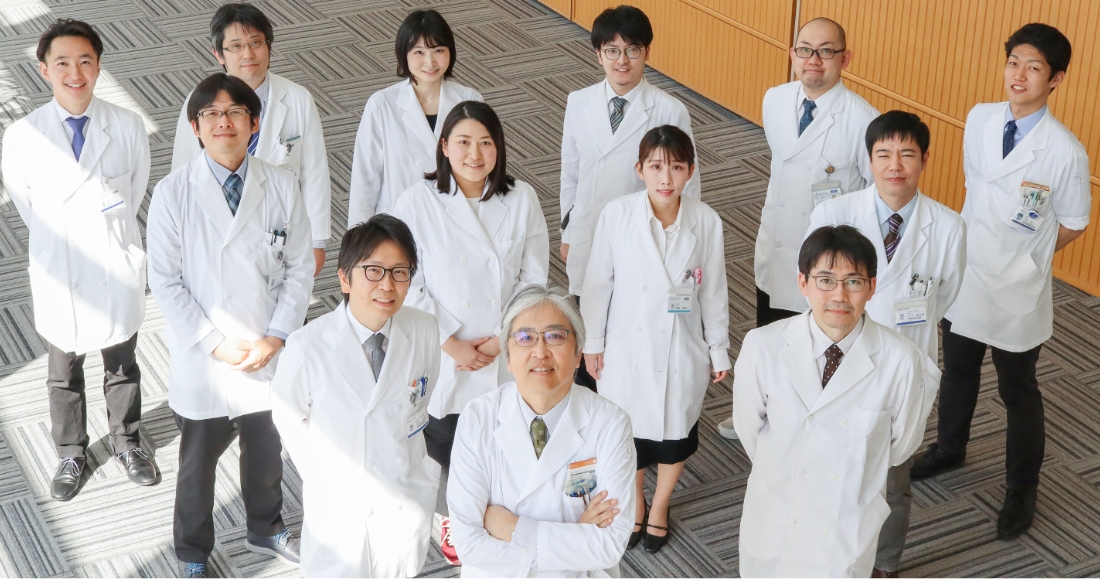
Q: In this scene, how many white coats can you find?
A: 13